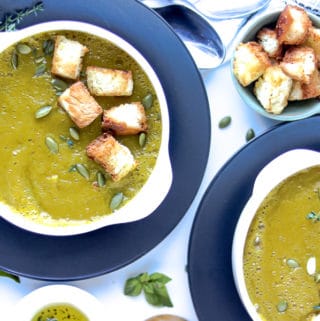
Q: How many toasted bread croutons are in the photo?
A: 12